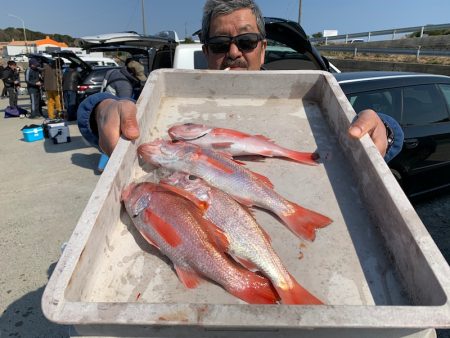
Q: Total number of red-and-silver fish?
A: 4